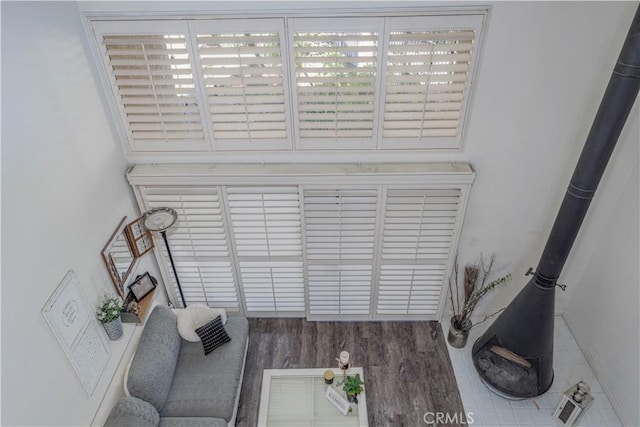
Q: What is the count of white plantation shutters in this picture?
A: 8